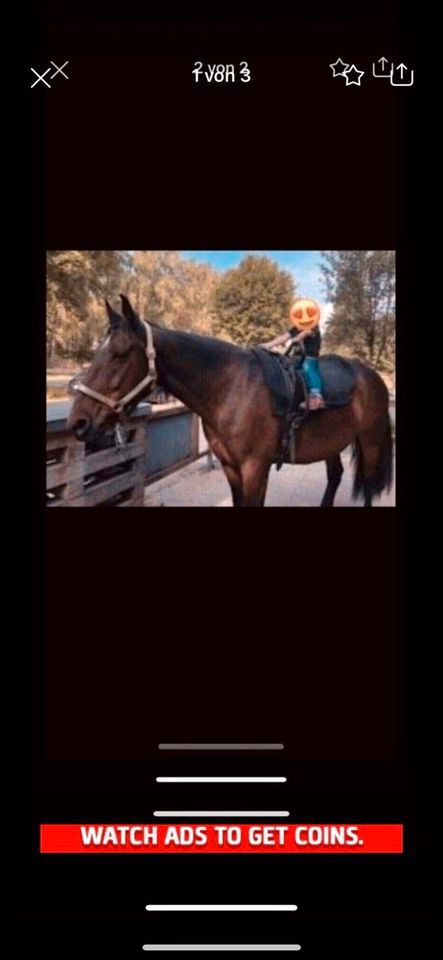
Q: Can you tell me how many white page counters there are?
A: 2